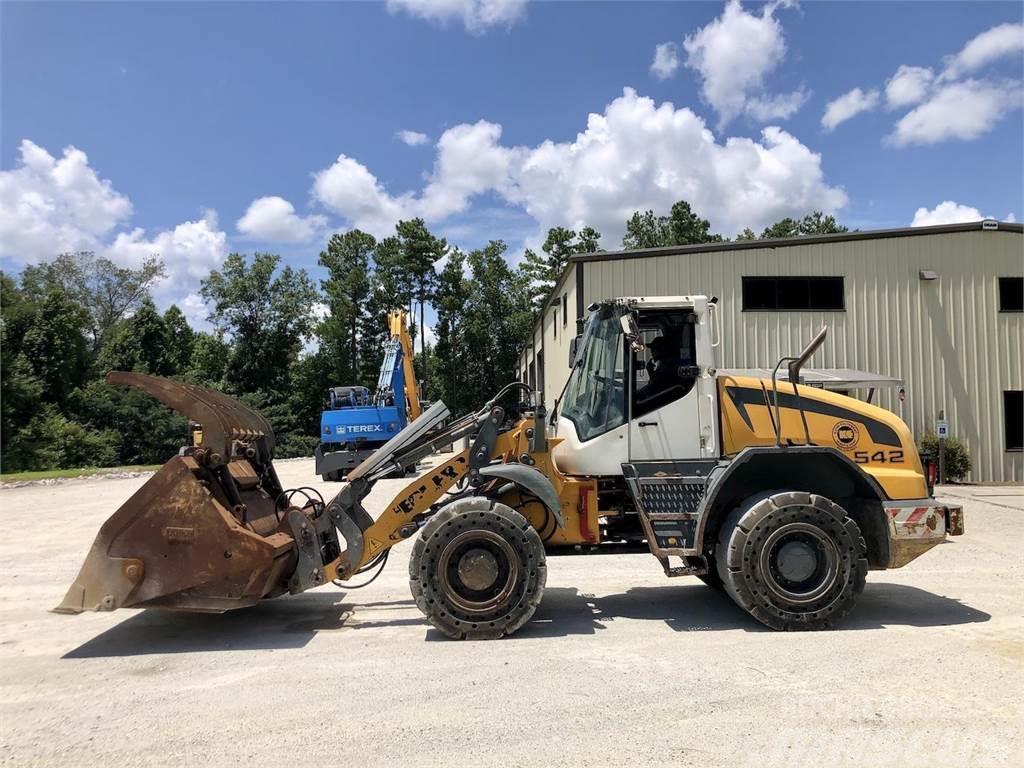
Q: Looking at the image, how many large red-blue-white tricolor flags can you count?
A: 0